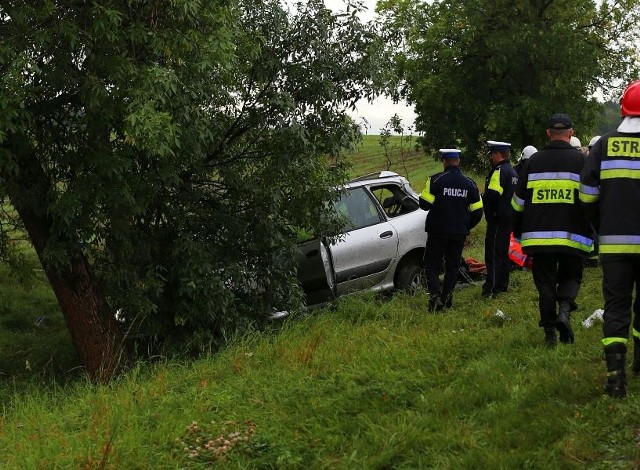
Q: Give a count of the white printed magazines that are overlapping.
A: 0